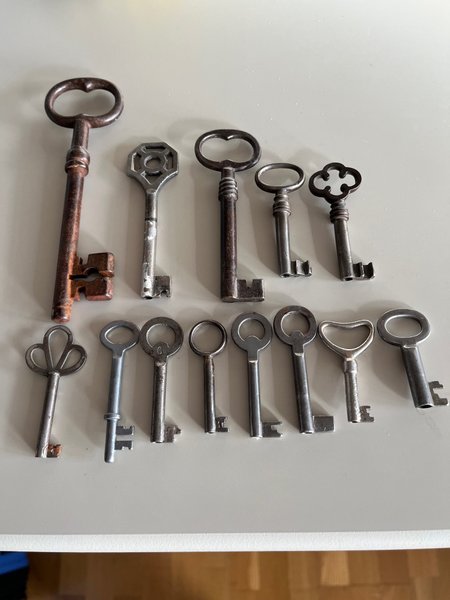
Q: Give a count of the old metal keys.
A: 13